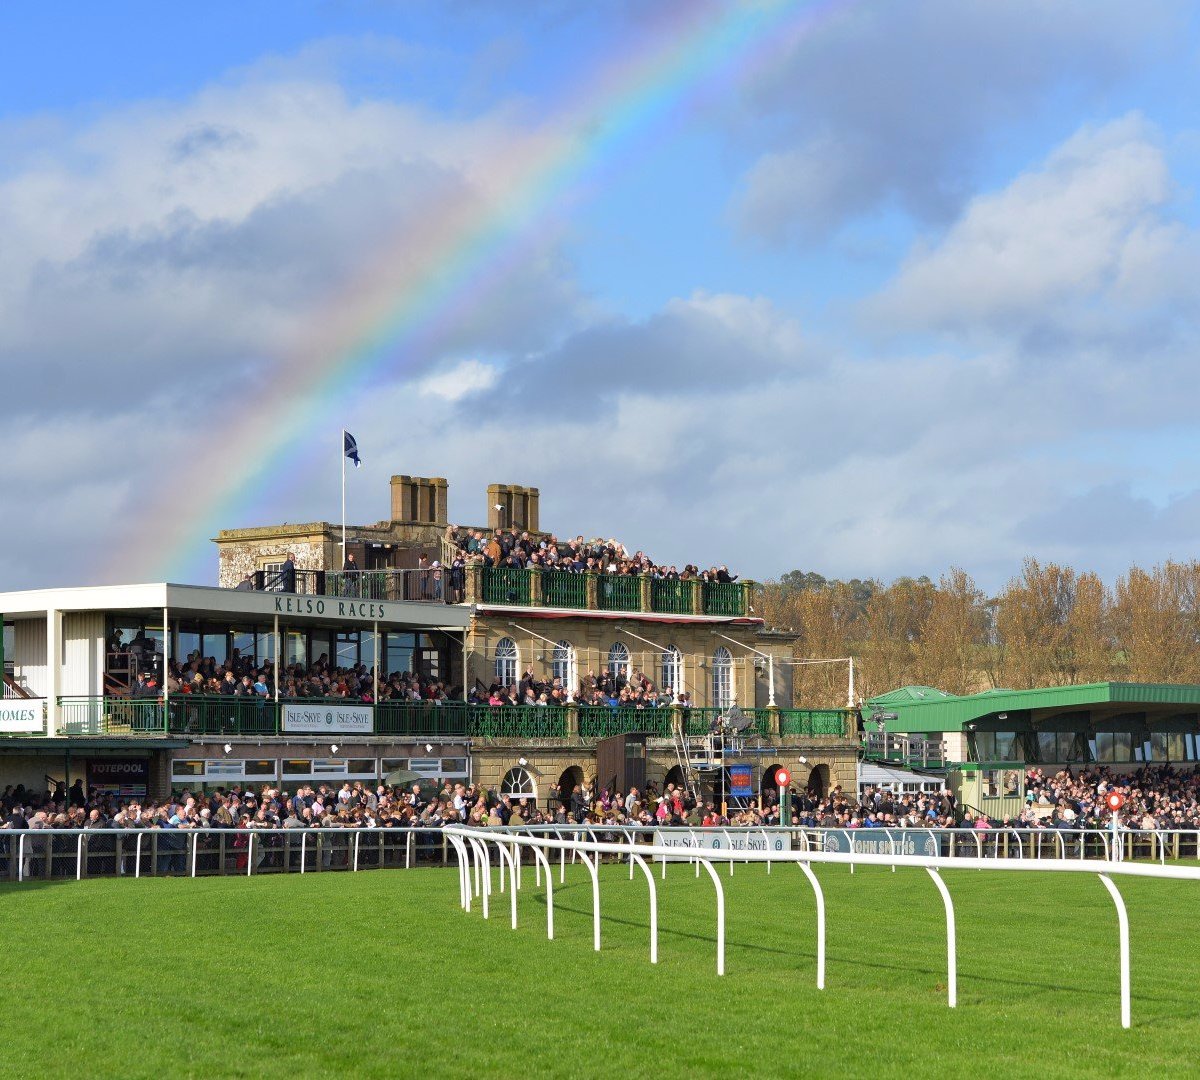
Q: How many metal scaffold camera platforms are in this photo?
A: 1